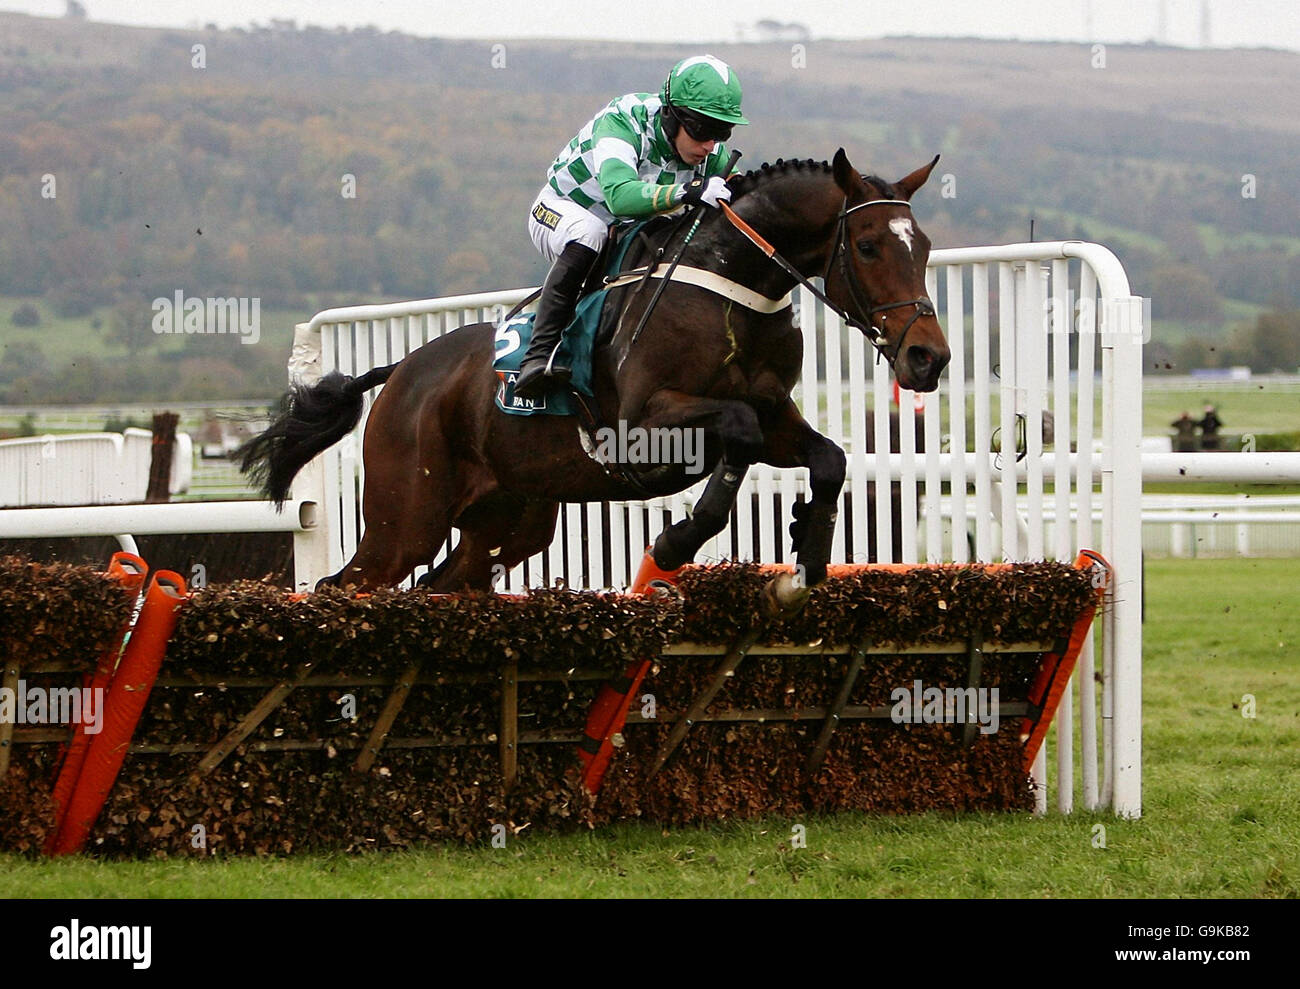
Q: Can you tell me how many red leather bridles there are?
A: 0